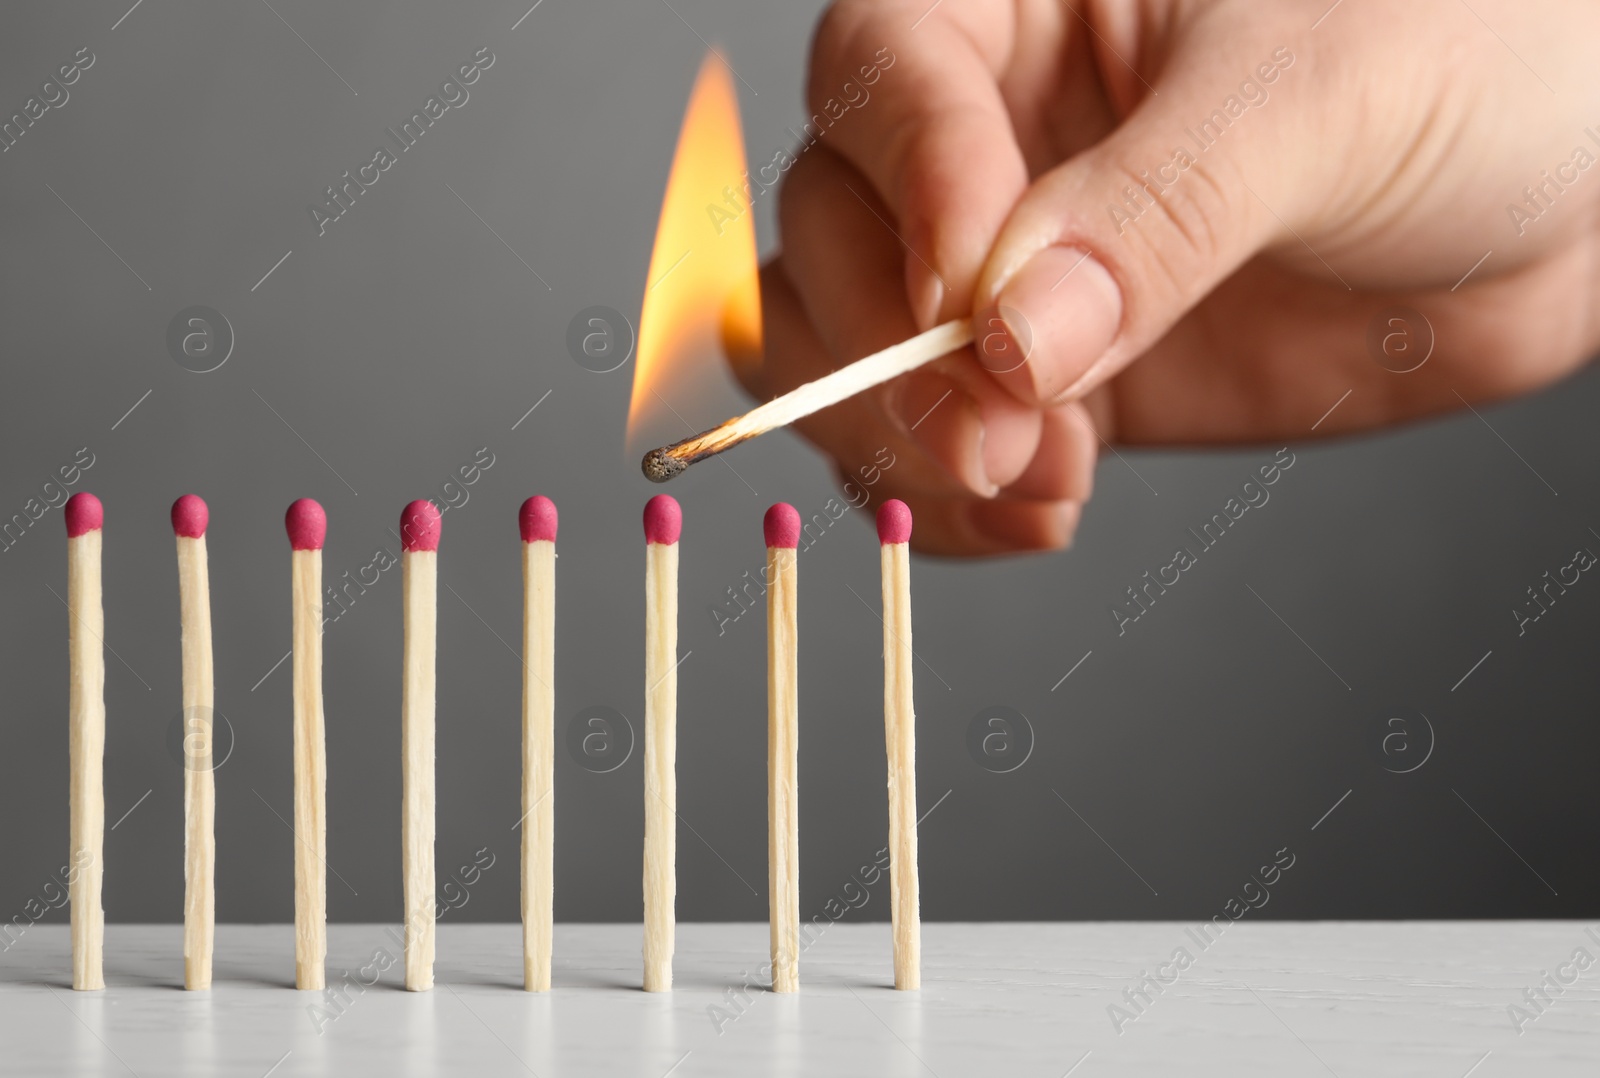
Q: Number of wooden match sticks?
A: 9